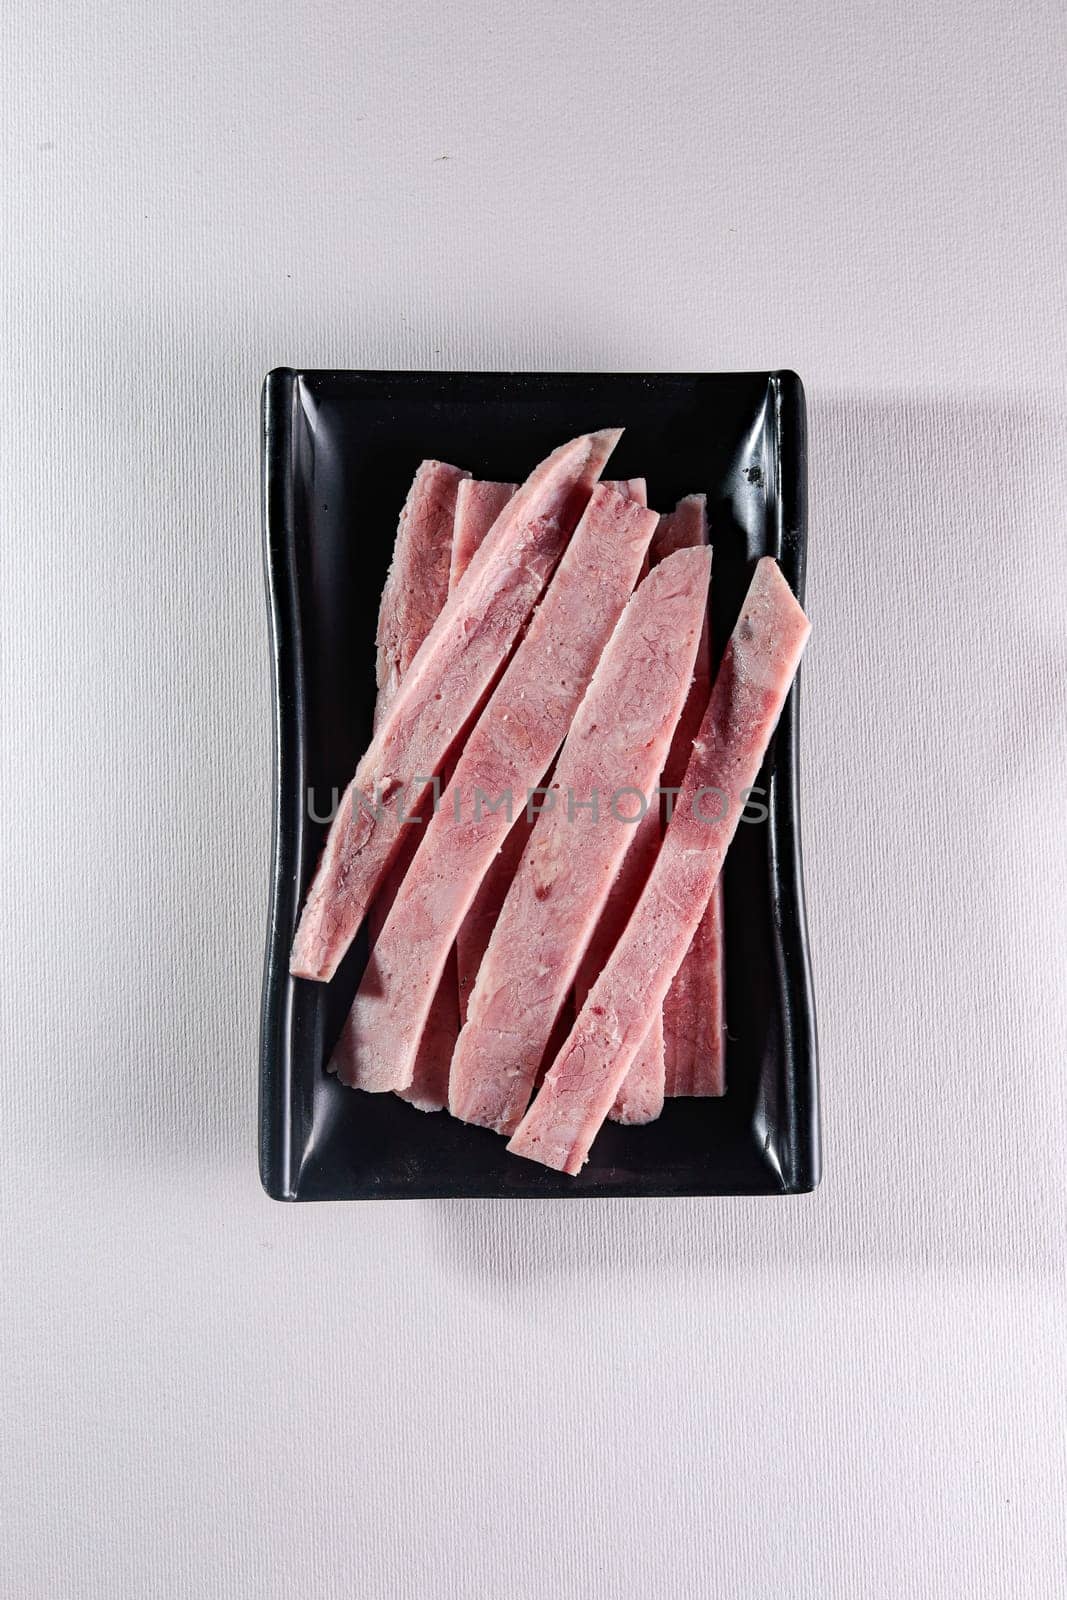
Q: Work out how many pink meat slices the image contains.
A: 8